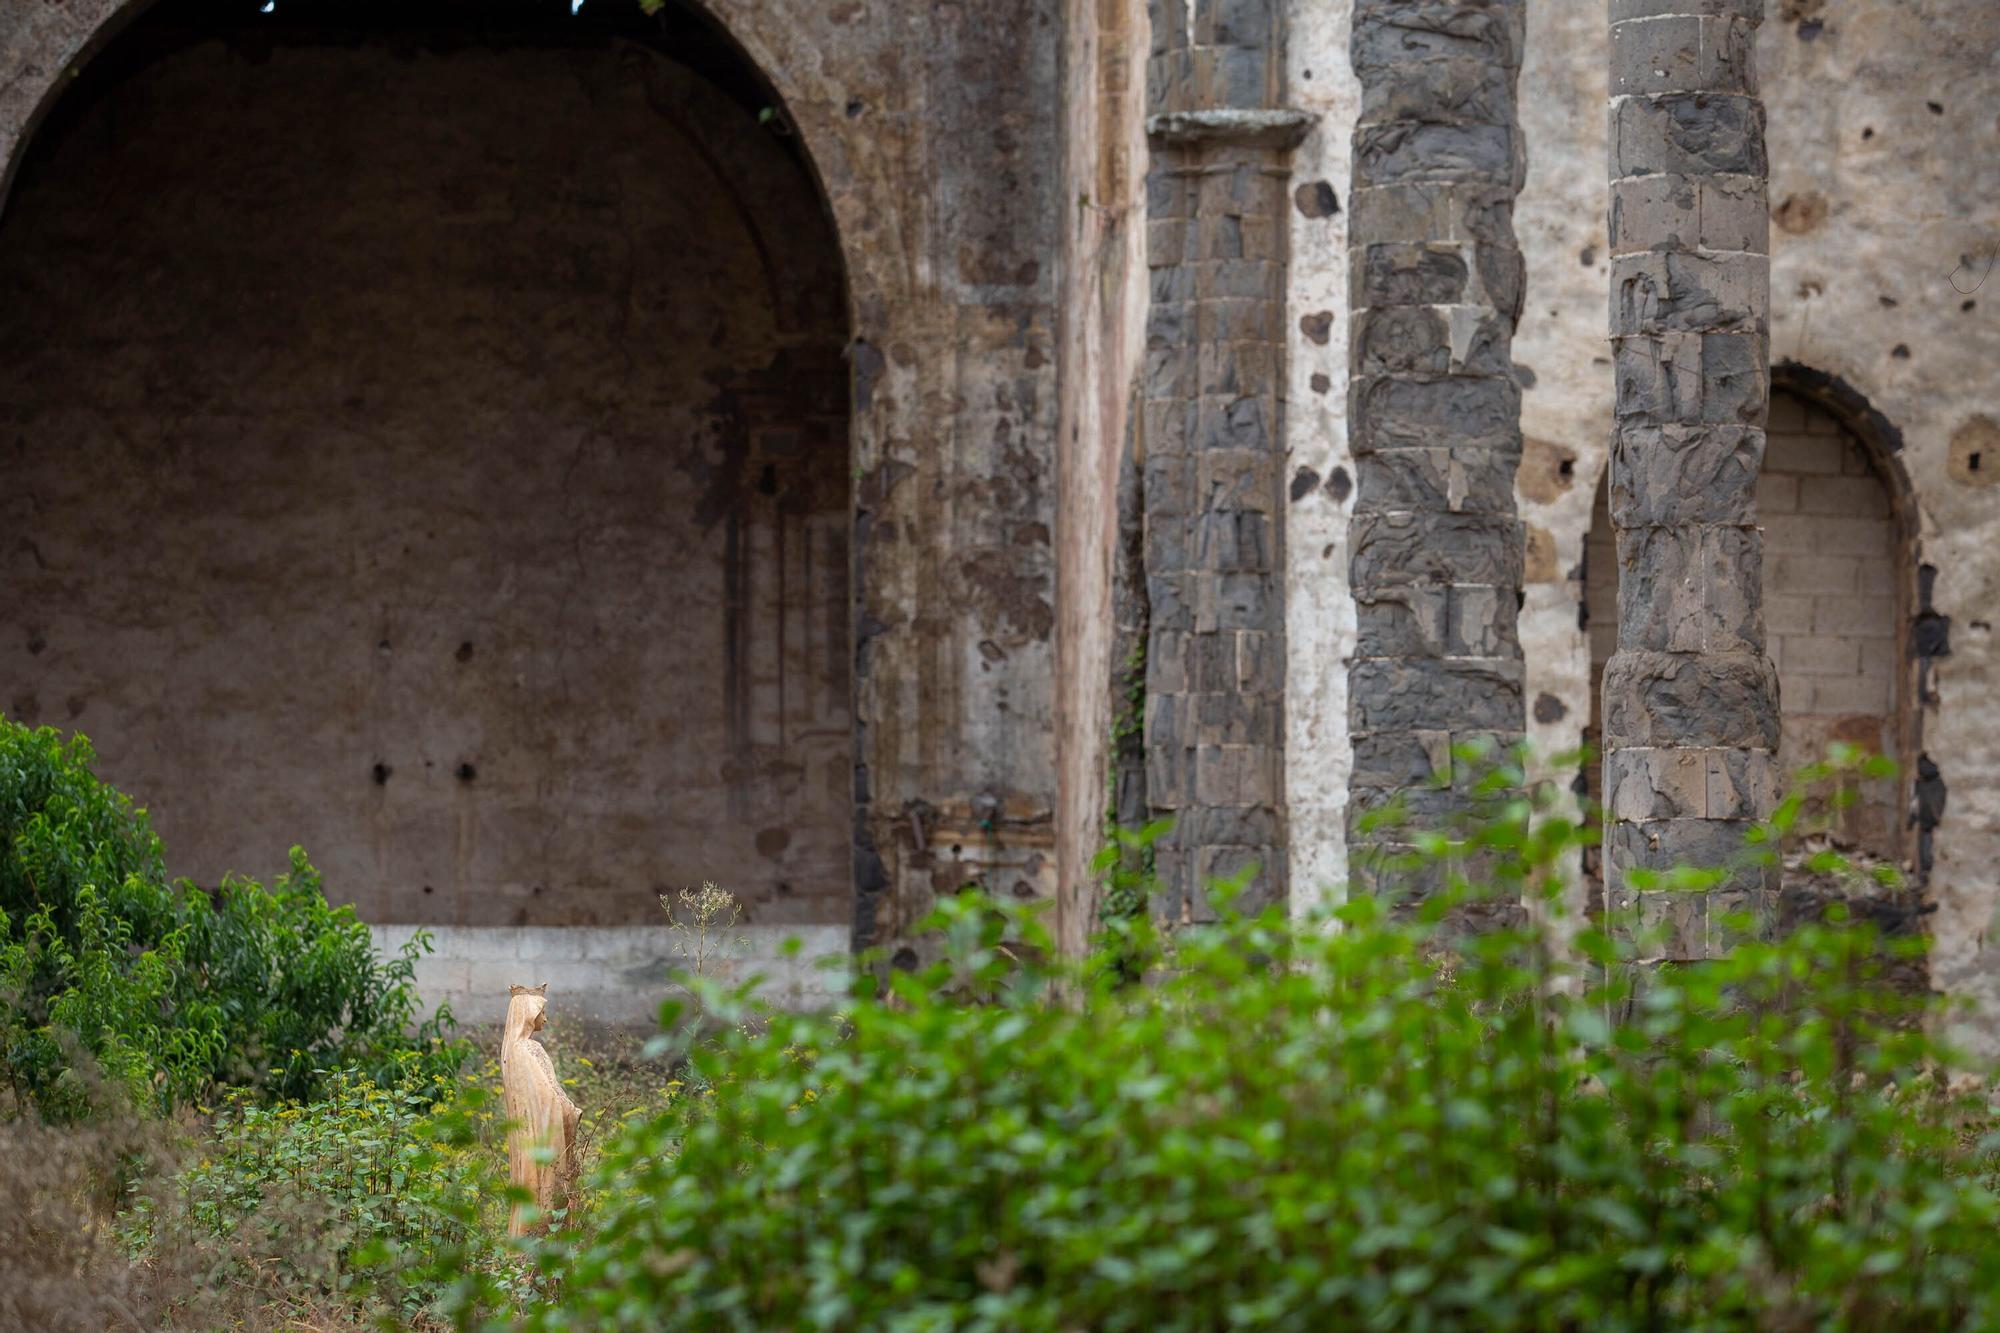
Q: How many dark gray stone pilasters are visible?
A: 3